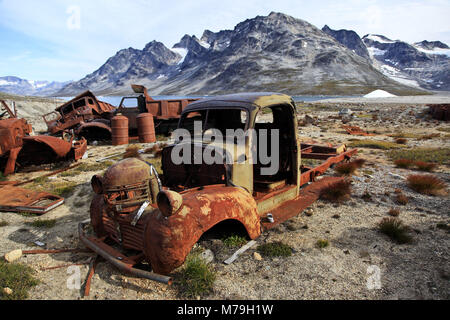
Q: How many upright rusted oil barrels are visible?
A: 2